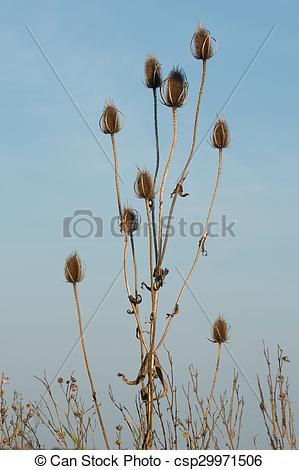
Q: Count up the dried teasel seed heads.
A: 9